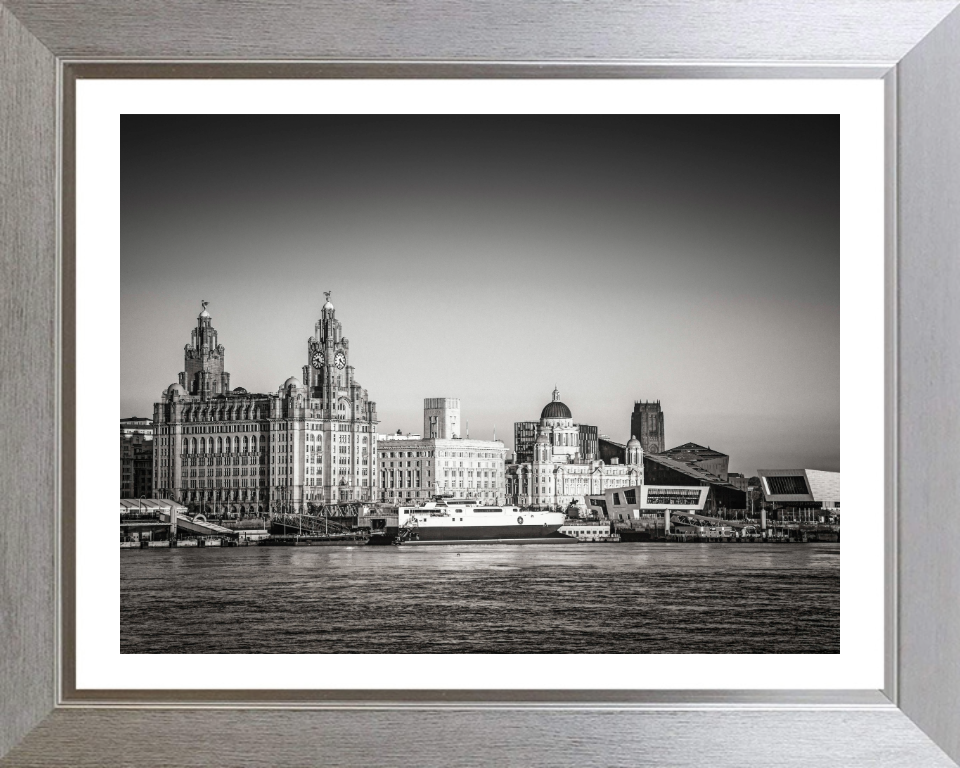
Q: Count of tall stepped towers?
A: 2